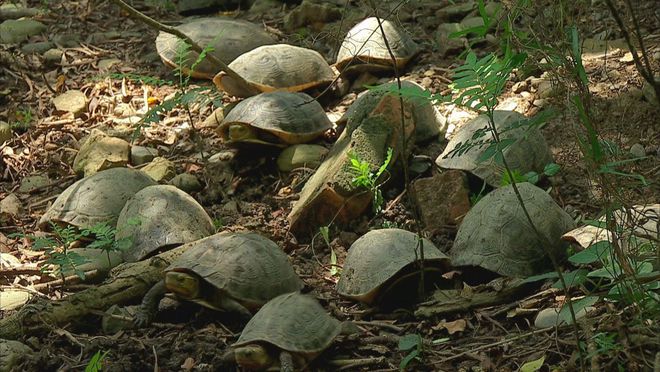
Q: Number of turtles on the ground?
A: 12